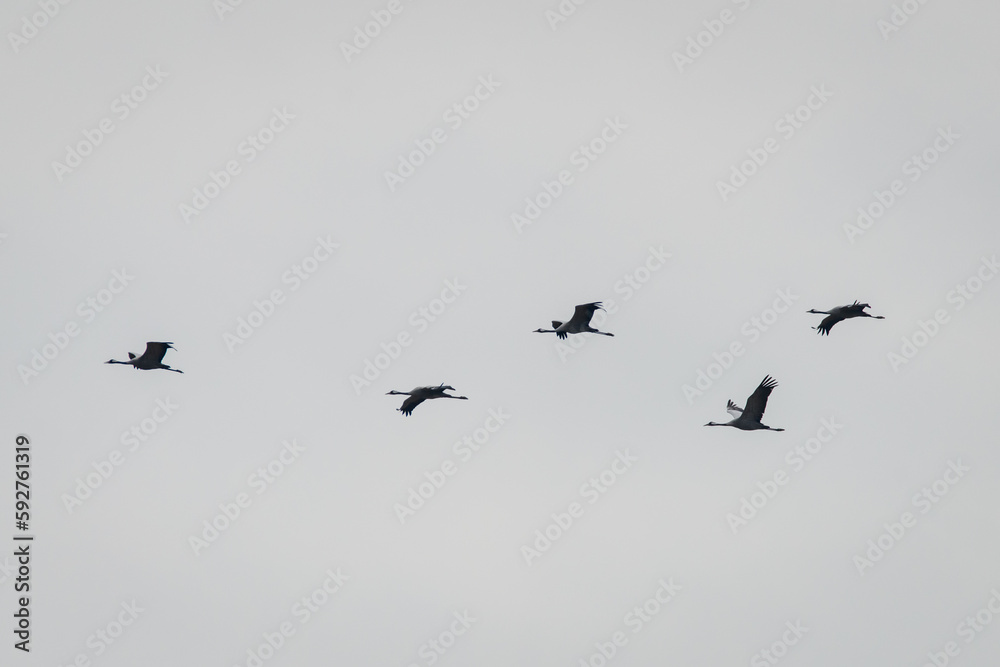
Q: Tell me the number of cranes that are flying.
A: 5